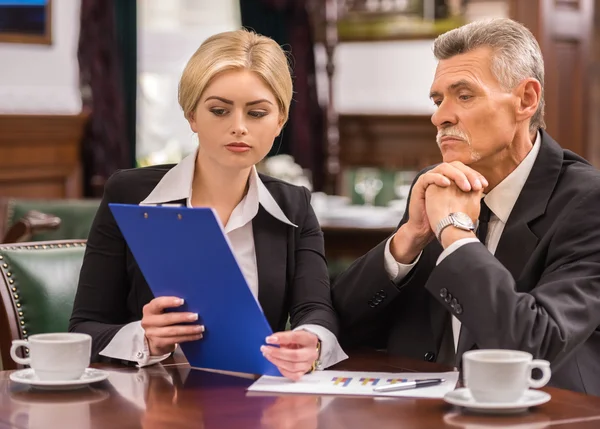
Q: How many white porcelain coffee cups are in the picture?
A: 2